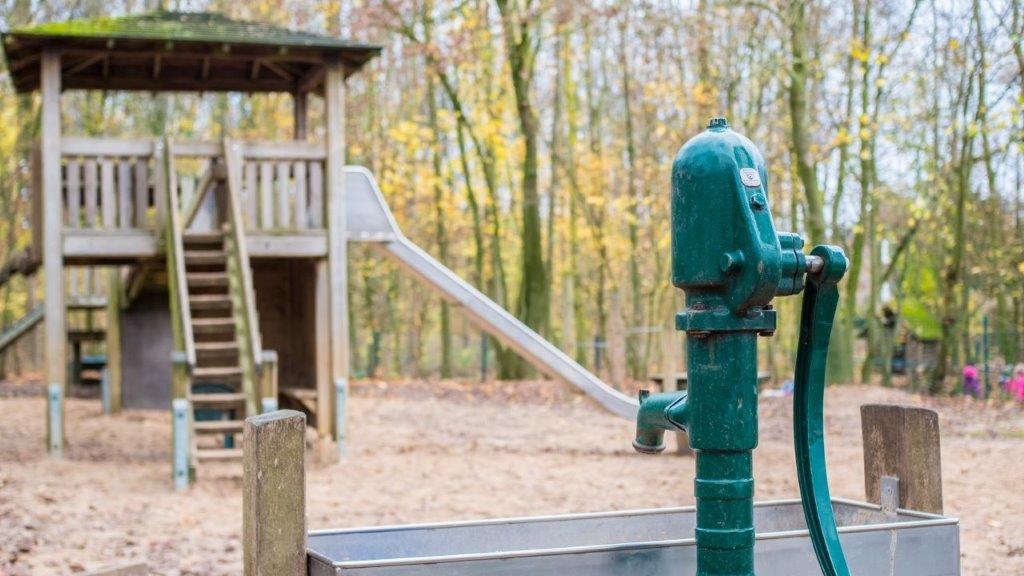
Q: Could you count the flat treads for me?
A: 10